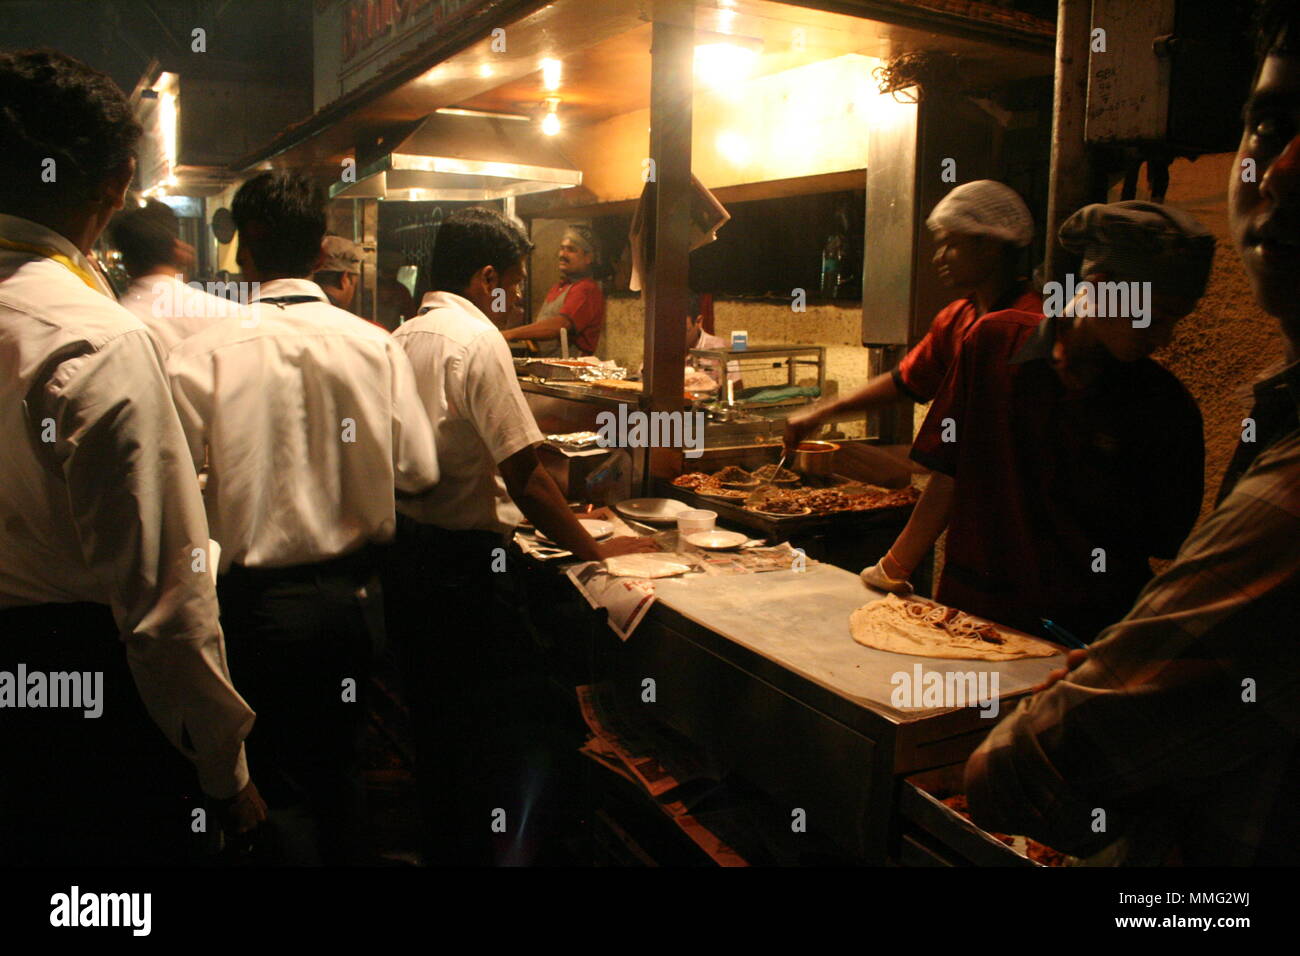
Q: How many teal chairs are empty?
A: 0